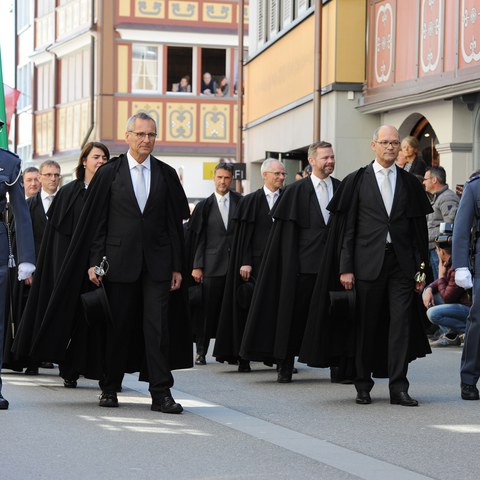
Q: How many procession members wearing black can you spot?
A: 8